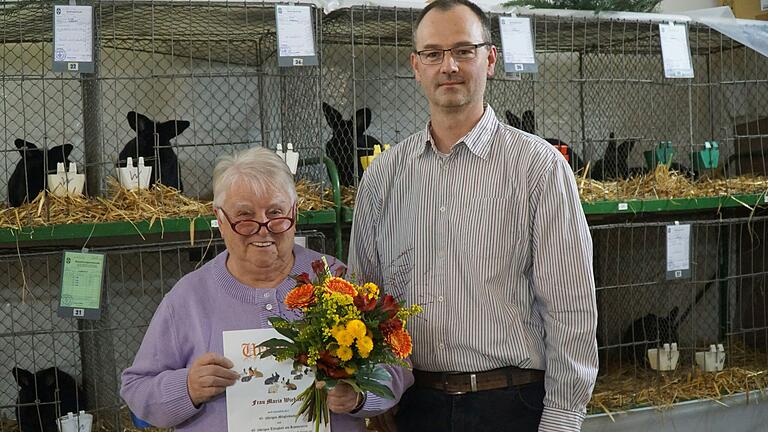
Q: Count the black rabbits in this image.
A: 7